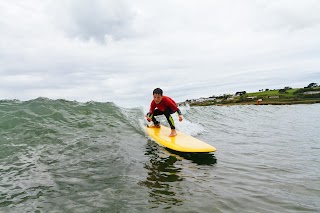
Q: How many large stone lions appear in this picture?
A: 0